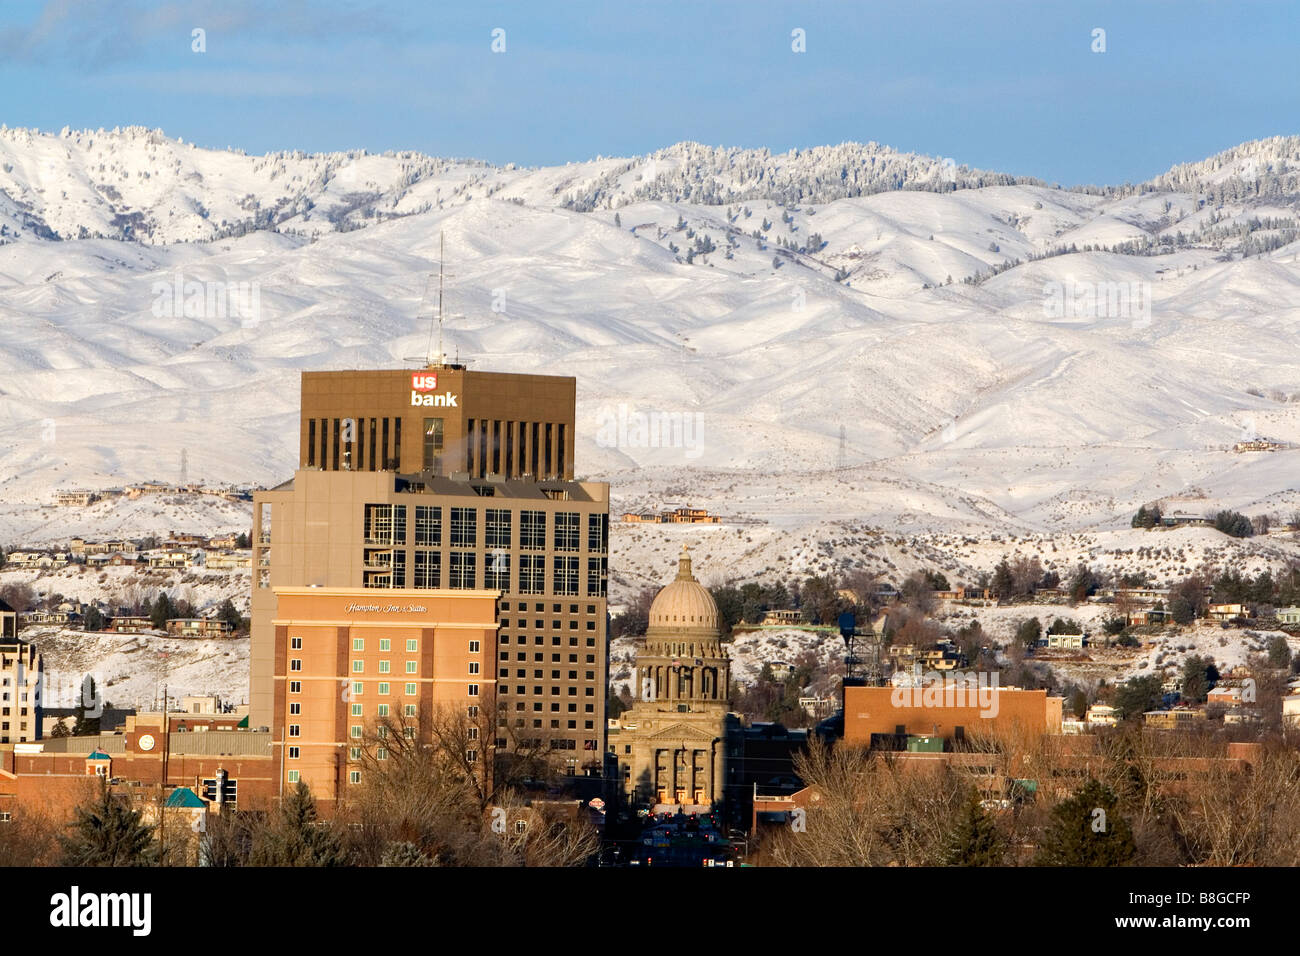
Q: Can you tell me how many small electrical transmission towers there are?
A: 2